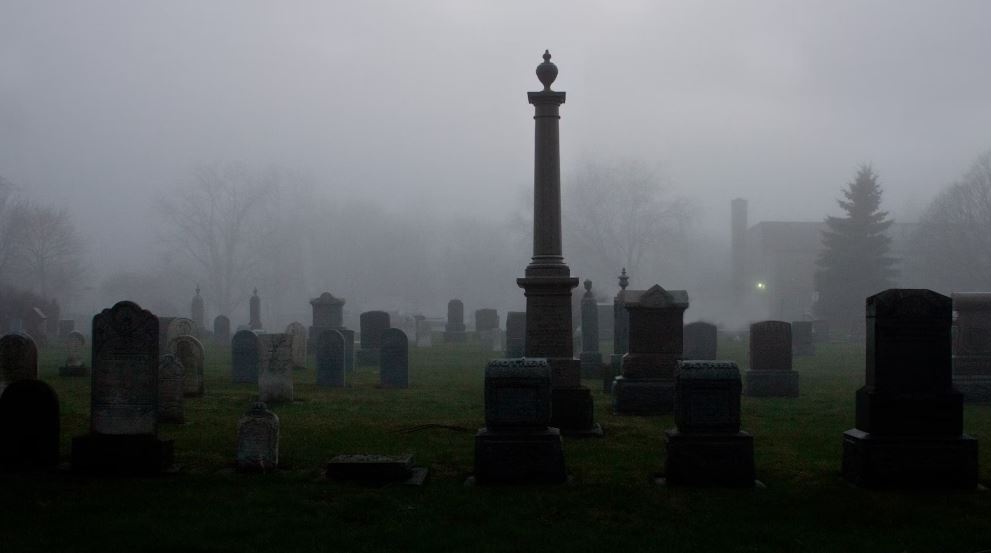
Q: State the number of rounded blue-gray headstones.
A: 3